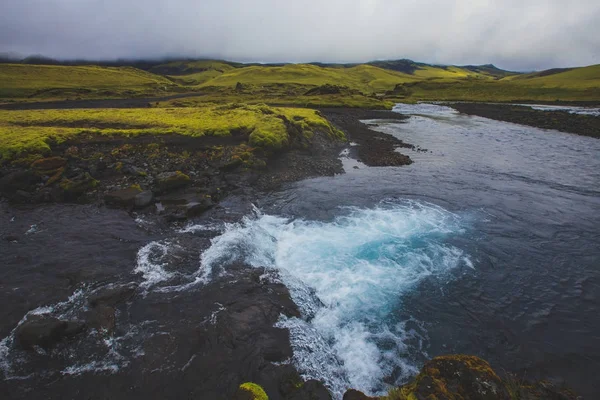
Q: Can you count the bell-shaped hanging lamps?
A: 0